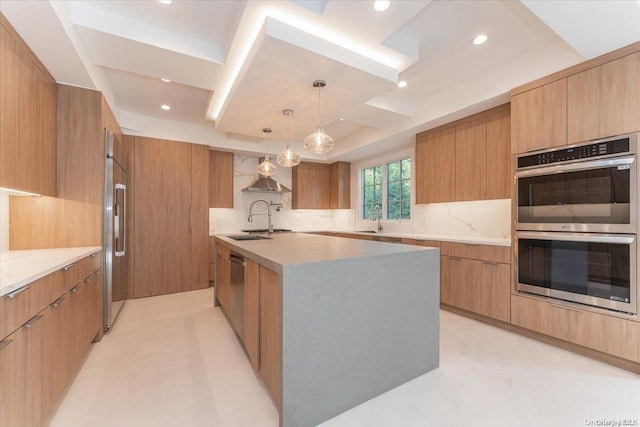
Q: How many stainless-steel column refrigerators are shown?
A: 1